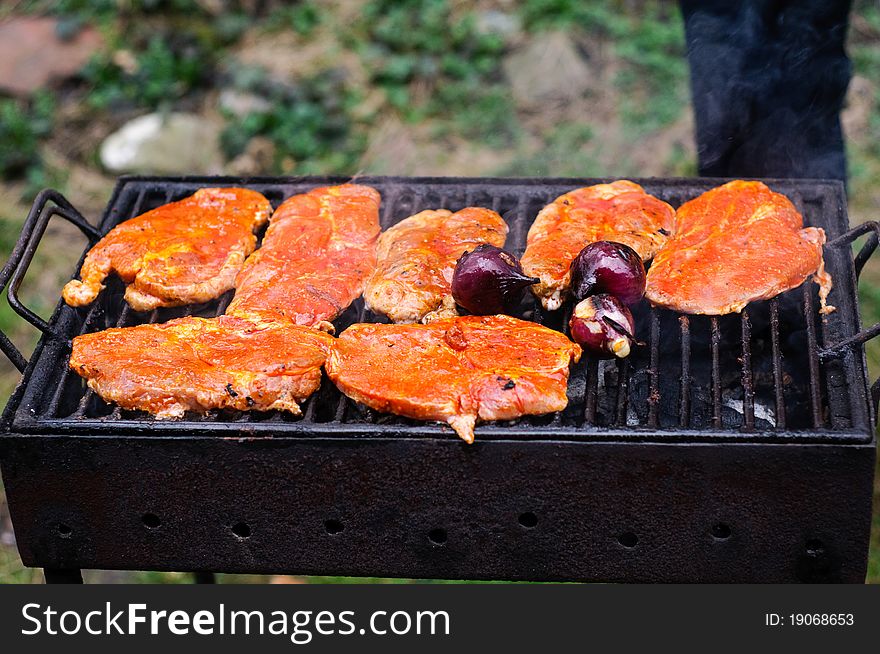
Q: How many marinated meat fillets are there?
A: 7